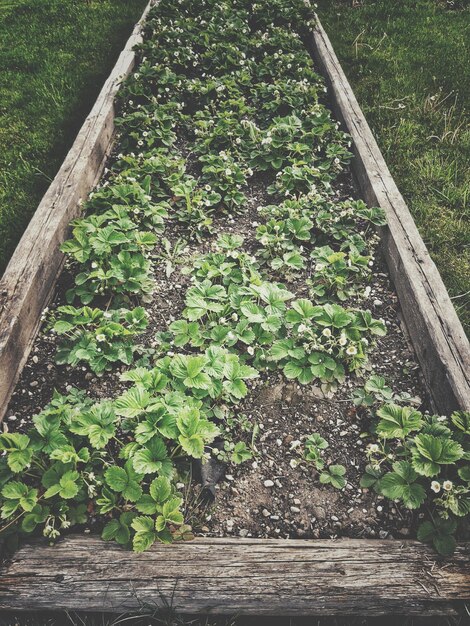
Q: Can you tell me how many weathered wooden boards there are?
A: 3